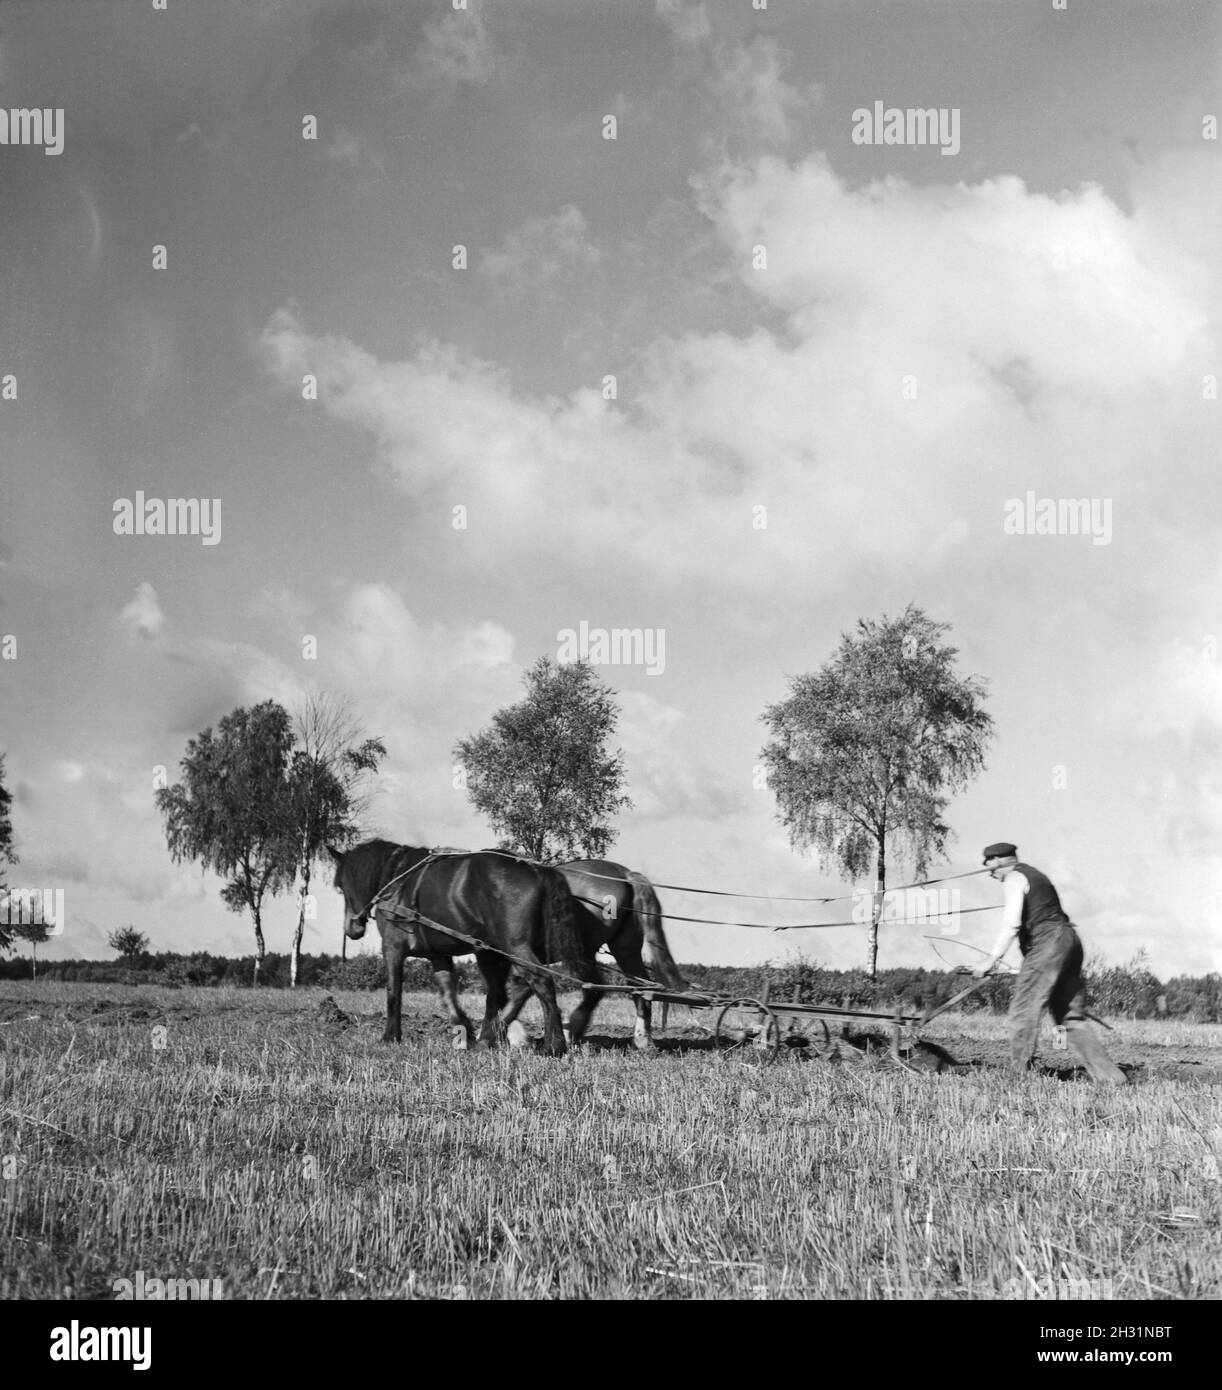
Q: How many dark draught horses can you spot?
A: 2